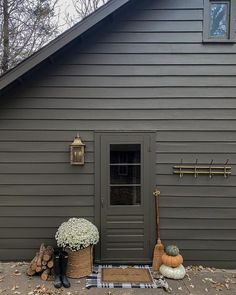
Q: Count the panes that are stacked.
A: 3